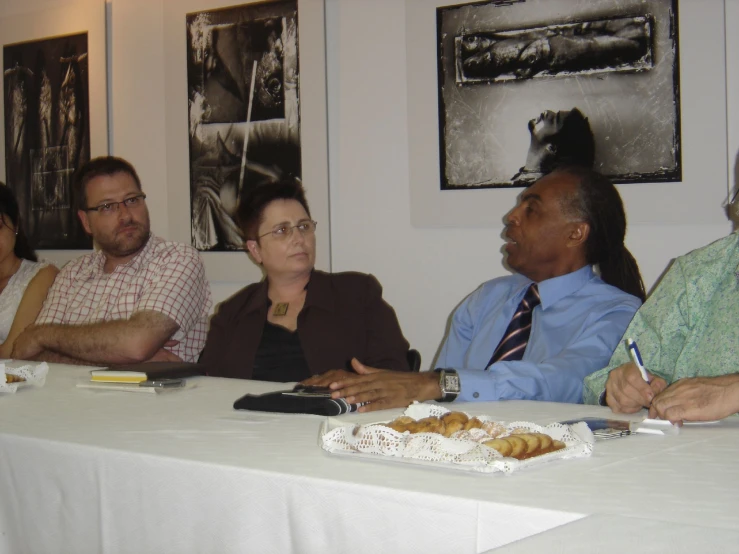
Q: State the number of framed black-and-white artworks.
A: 3